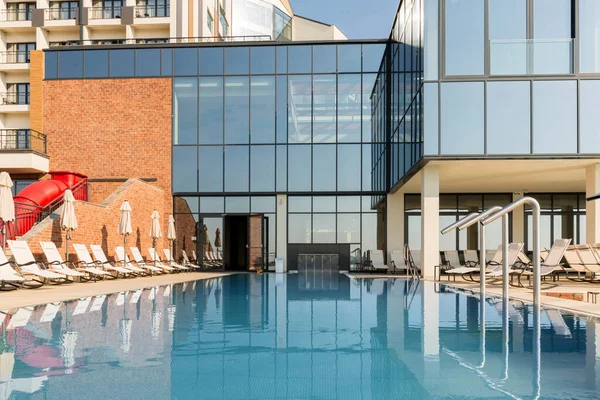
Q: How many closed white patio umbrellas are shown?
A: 5